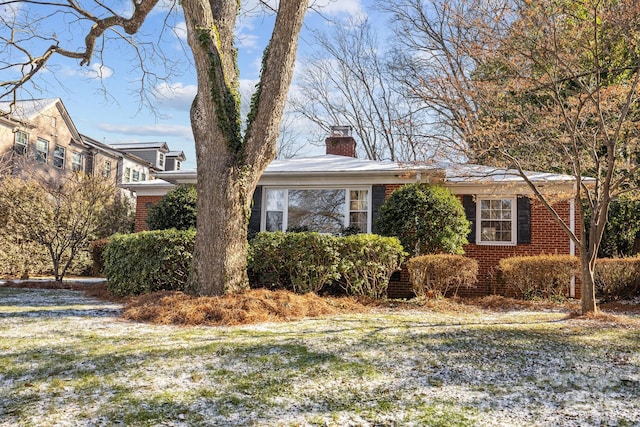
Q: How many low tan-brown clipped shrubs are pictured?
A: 3